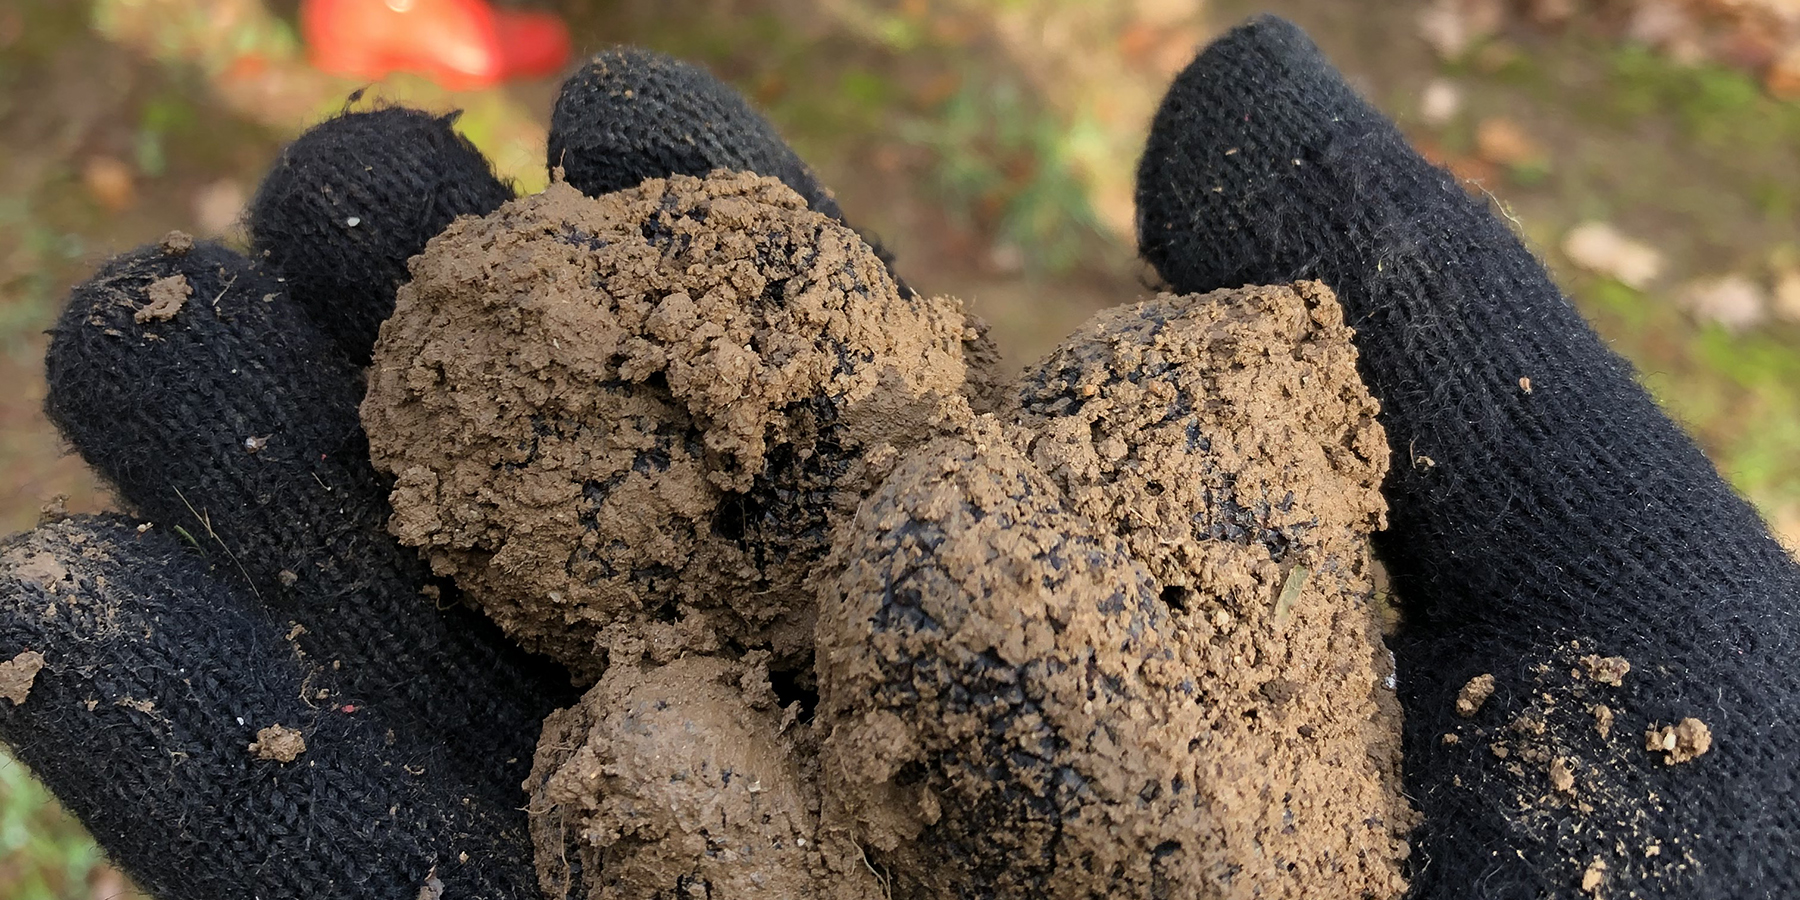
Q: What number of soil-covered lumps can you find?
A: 4